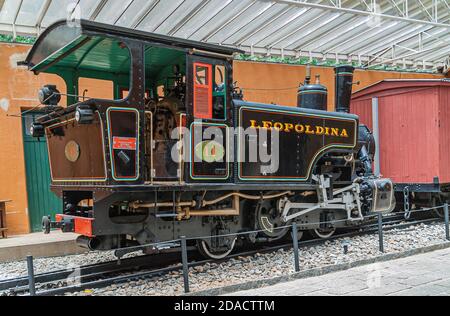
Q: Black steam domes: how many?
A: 1